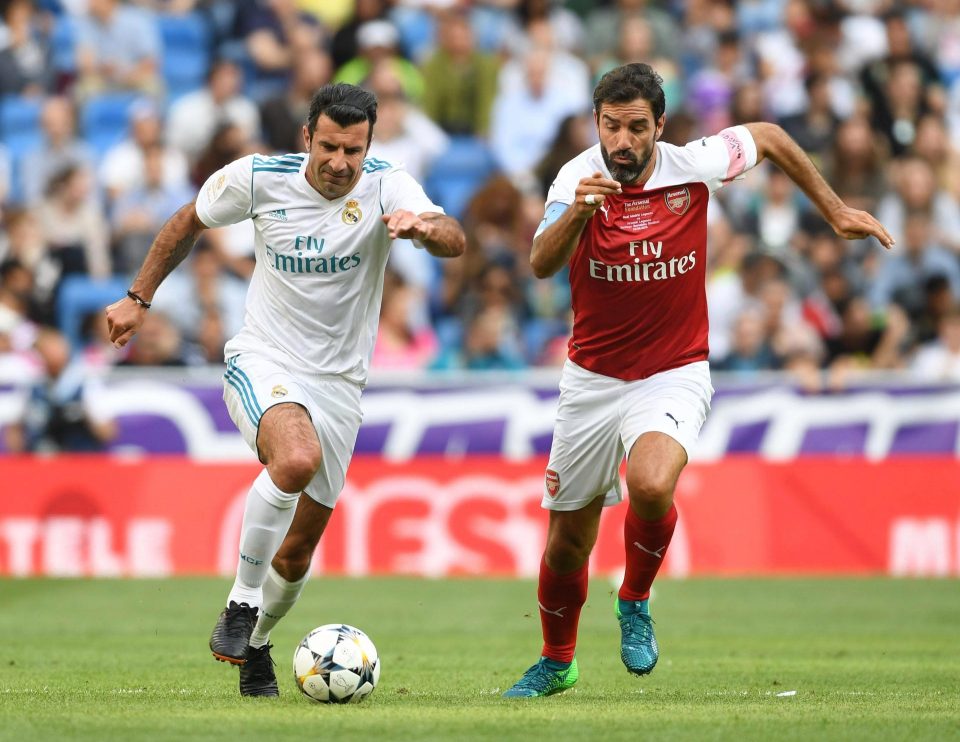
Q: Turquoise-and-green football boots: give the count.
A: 2